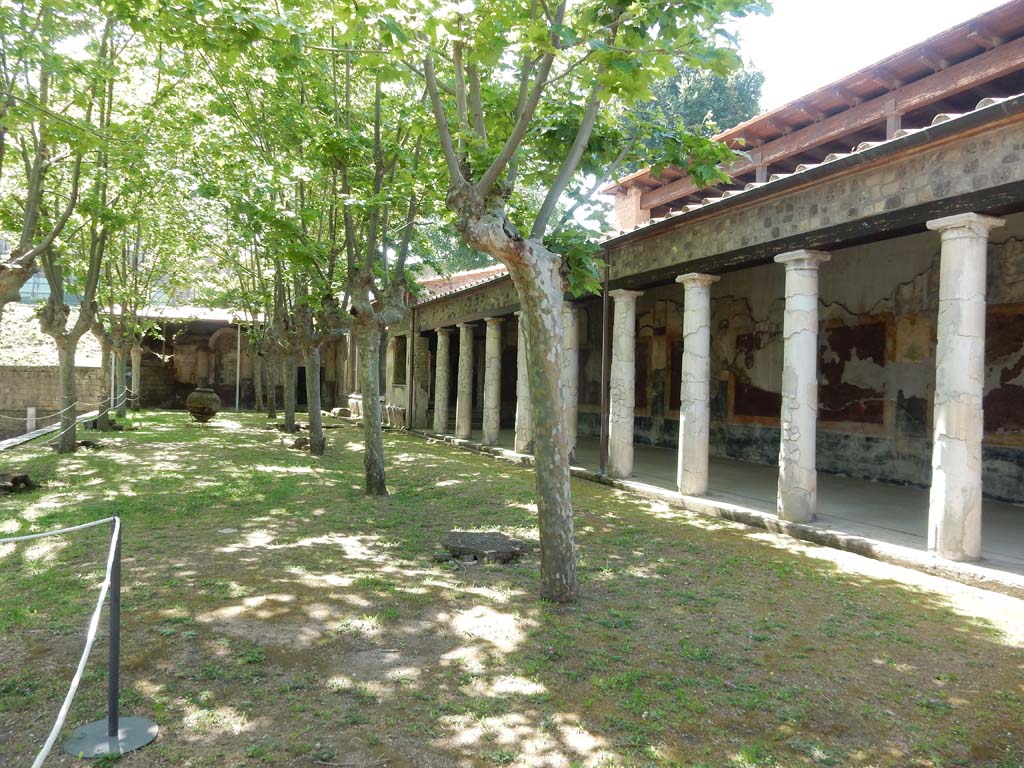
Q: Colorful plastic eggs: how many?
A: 0